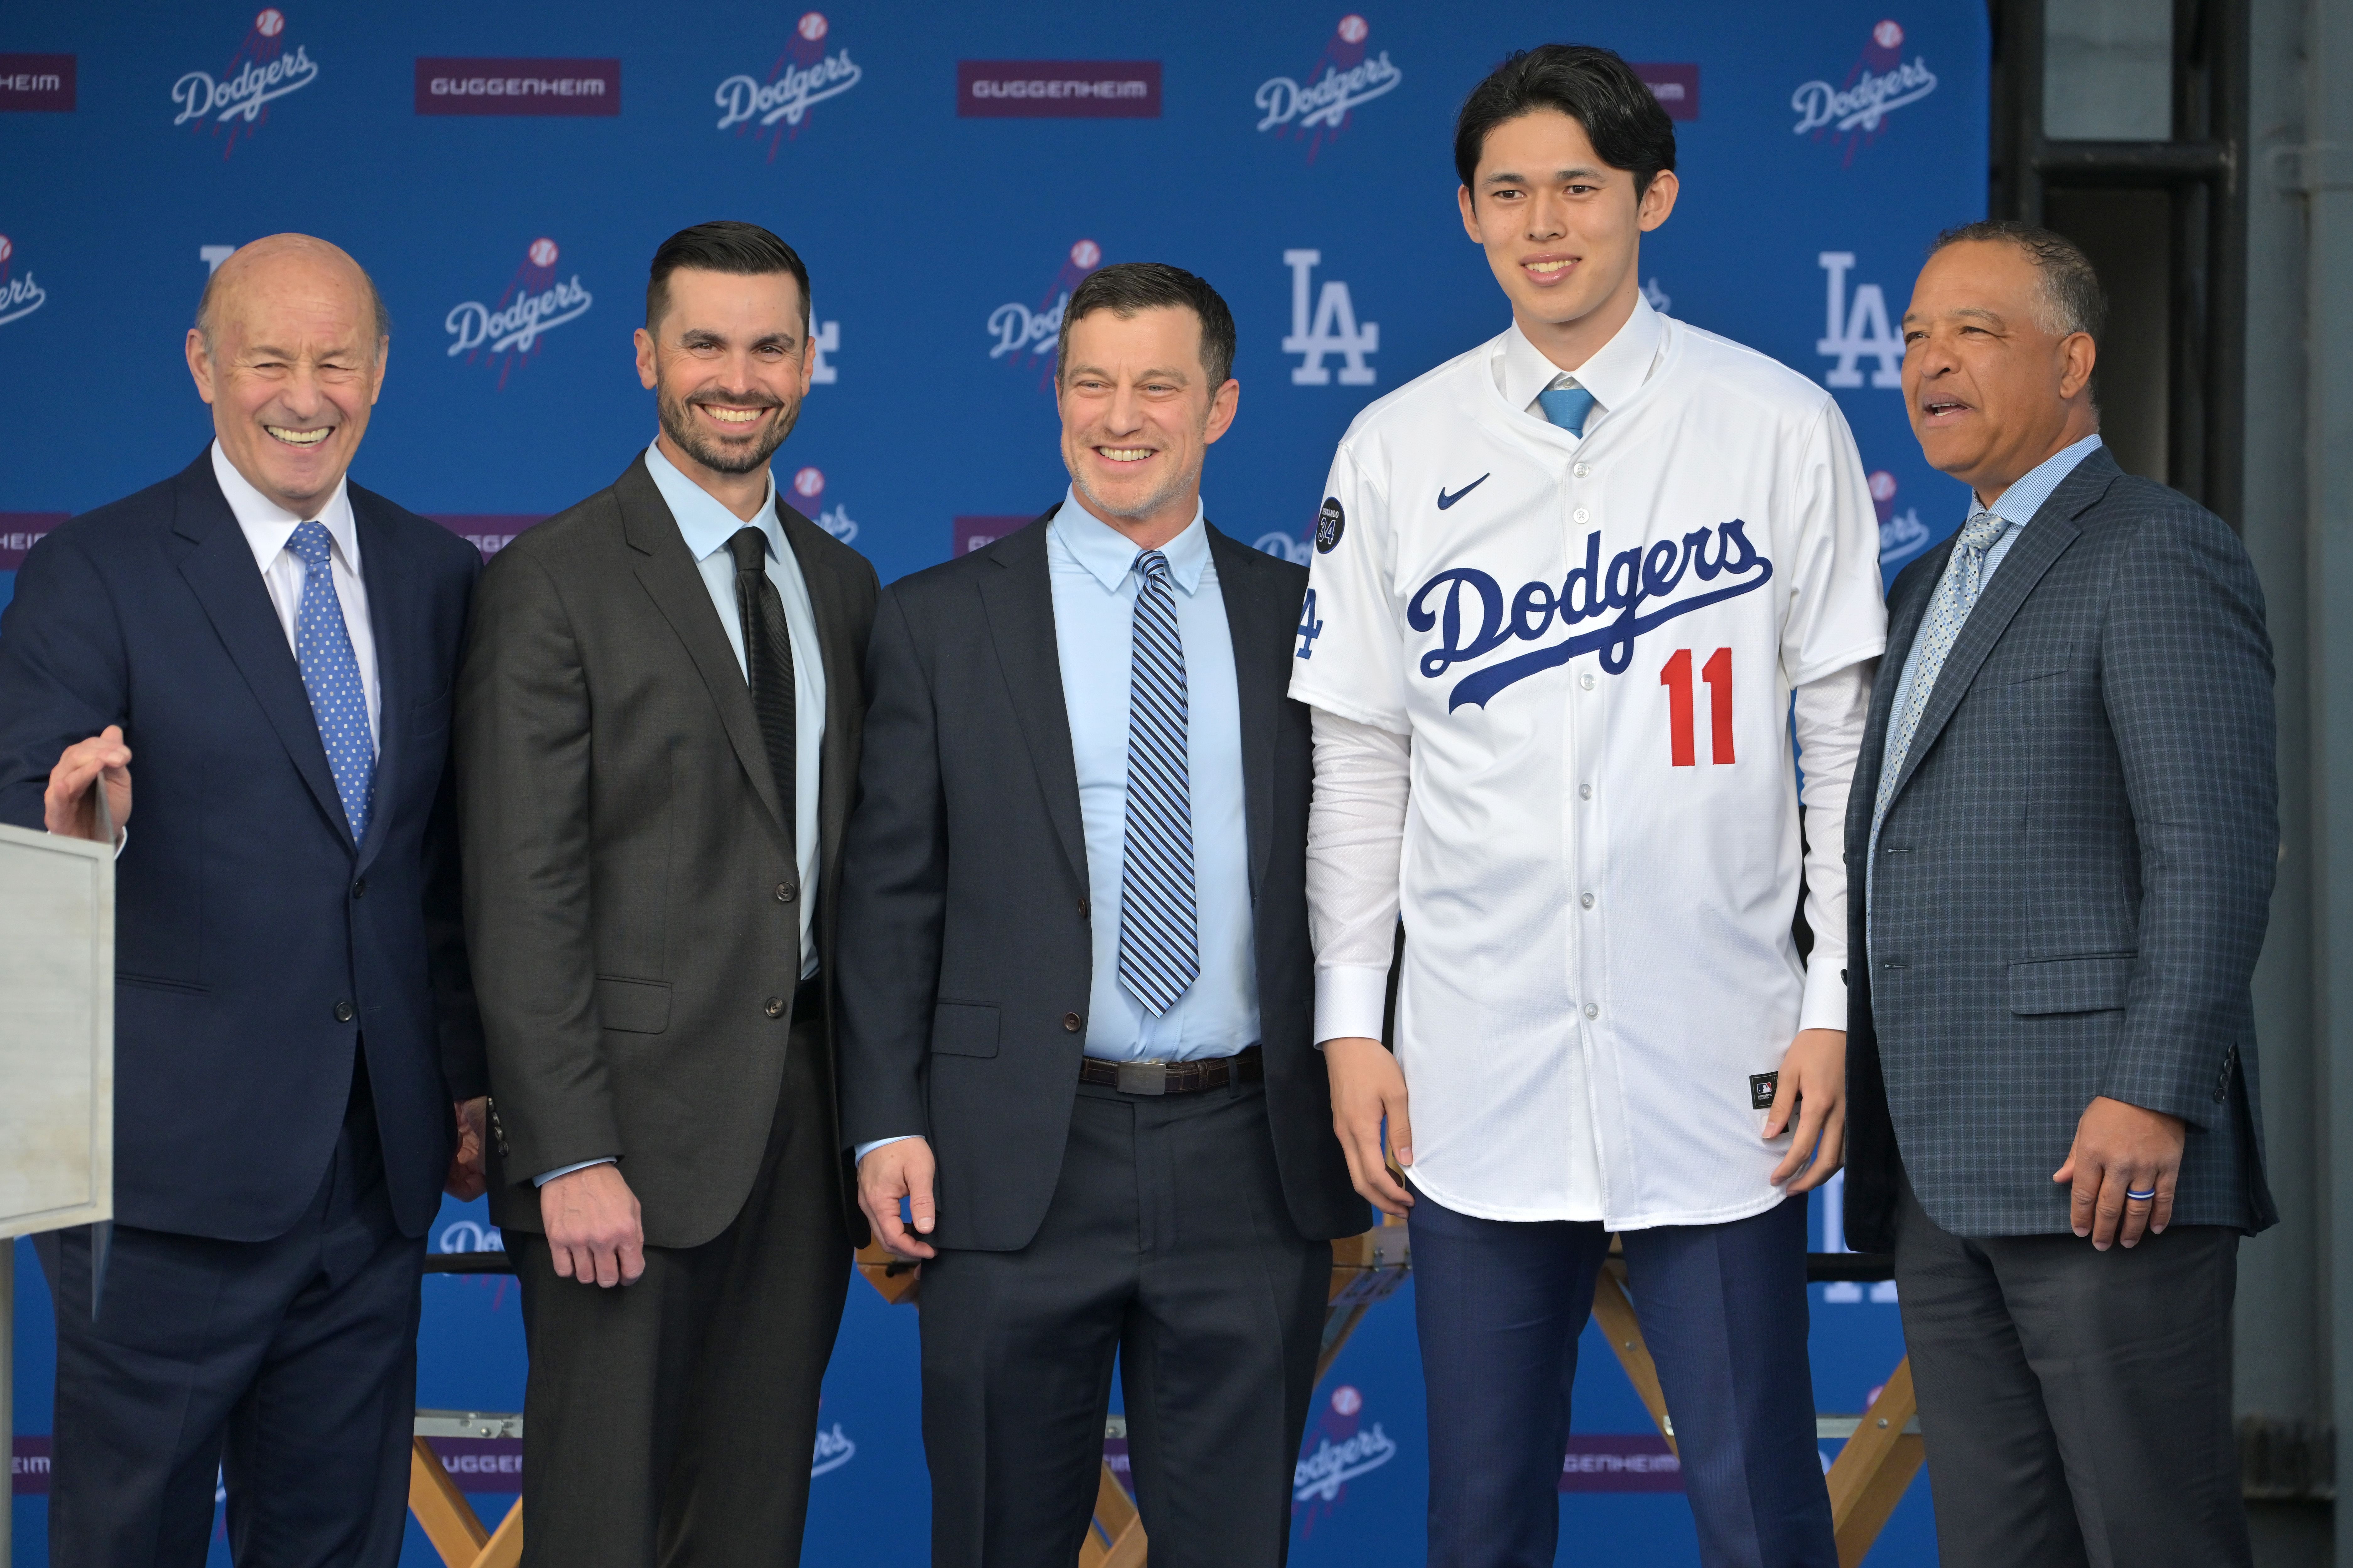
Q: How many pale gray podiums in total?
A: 1